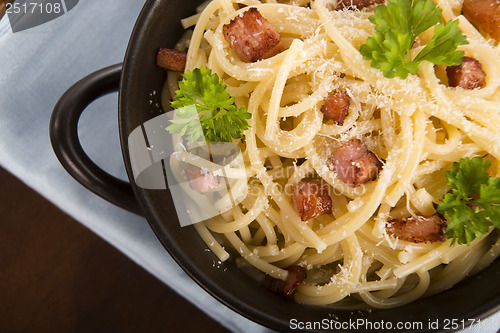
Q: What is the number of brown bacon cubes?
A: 11